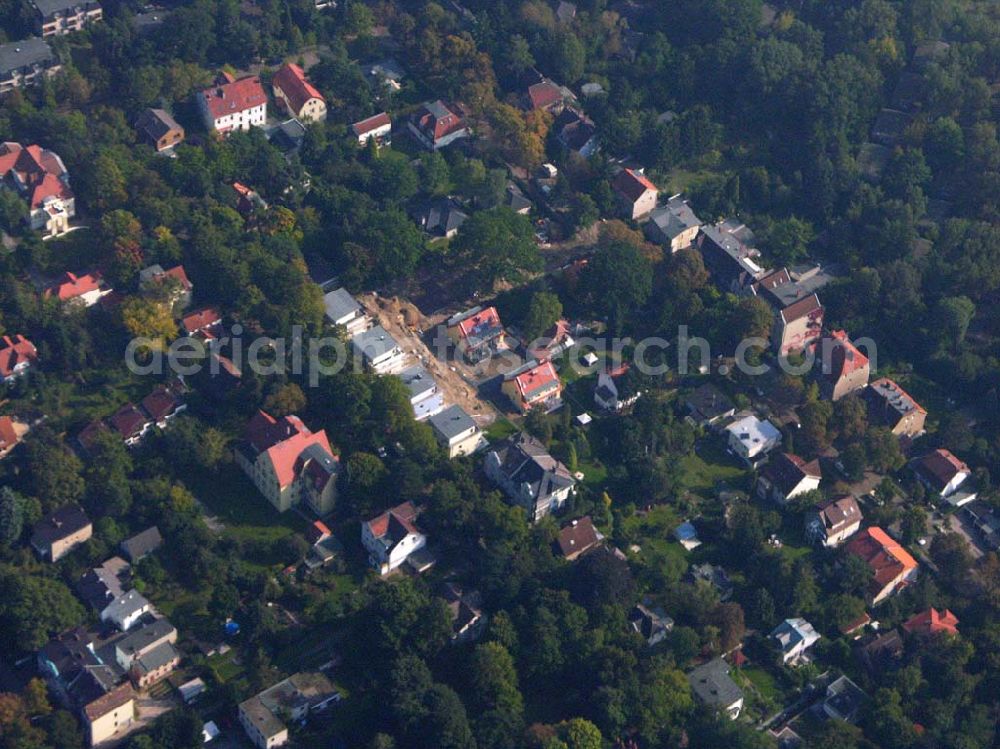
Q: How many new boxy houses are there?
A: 4